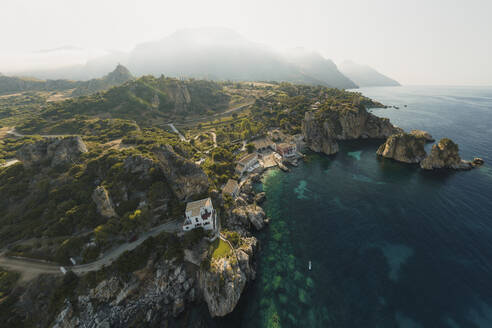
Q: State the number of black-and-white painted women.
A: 0